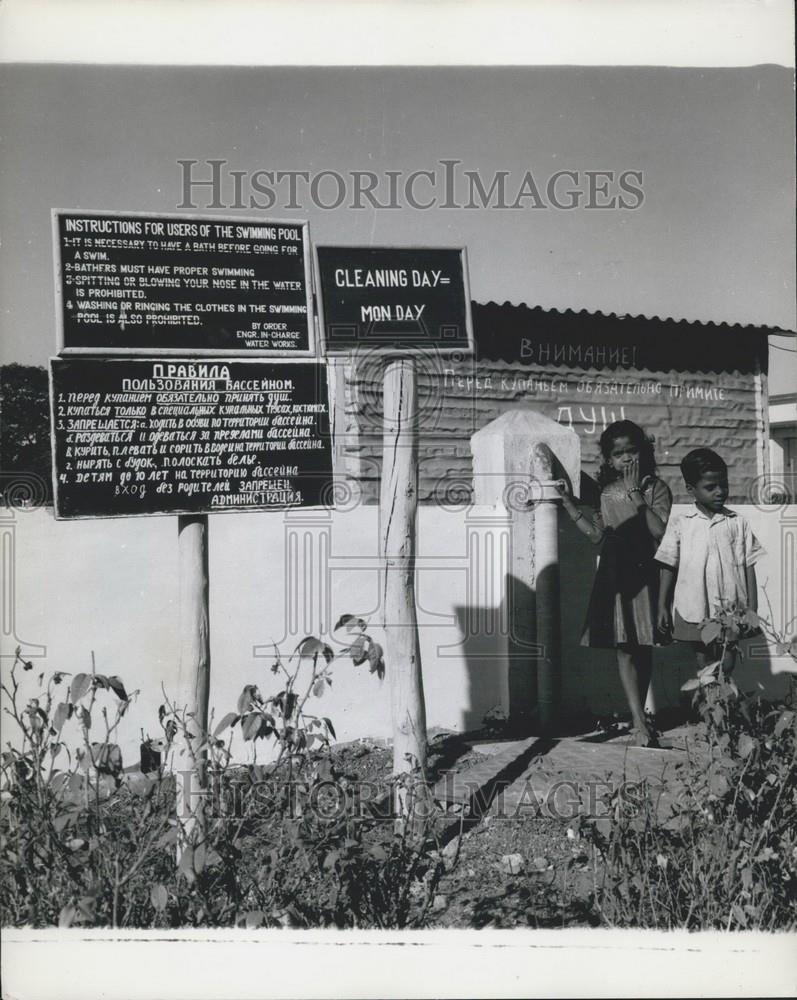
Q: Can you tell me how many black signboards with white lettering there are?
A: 3